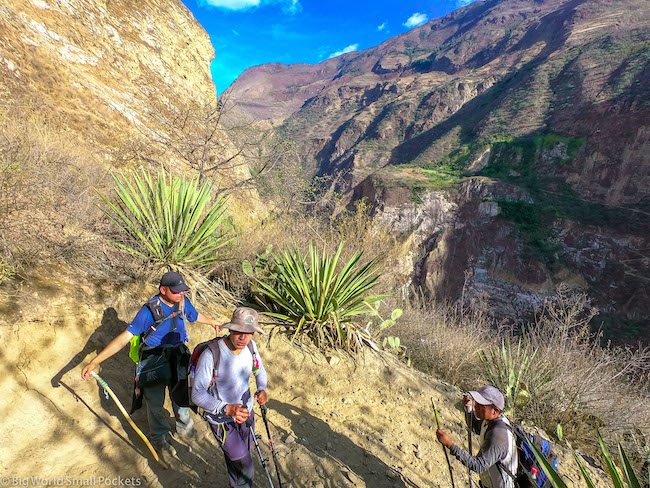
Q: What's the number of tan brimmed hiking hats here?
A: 1